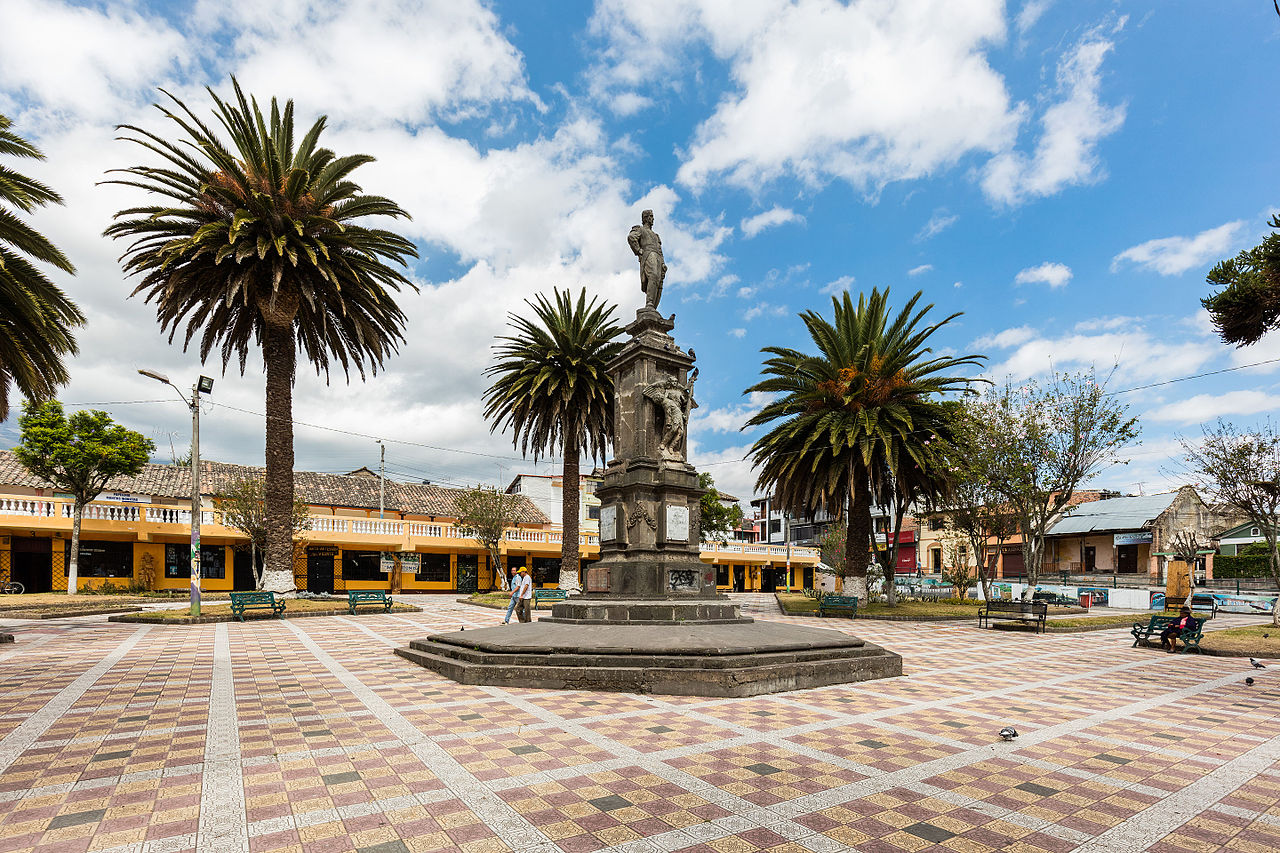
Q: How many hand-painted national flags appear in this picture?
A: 0